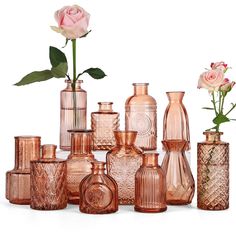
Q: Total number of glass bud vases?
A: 12